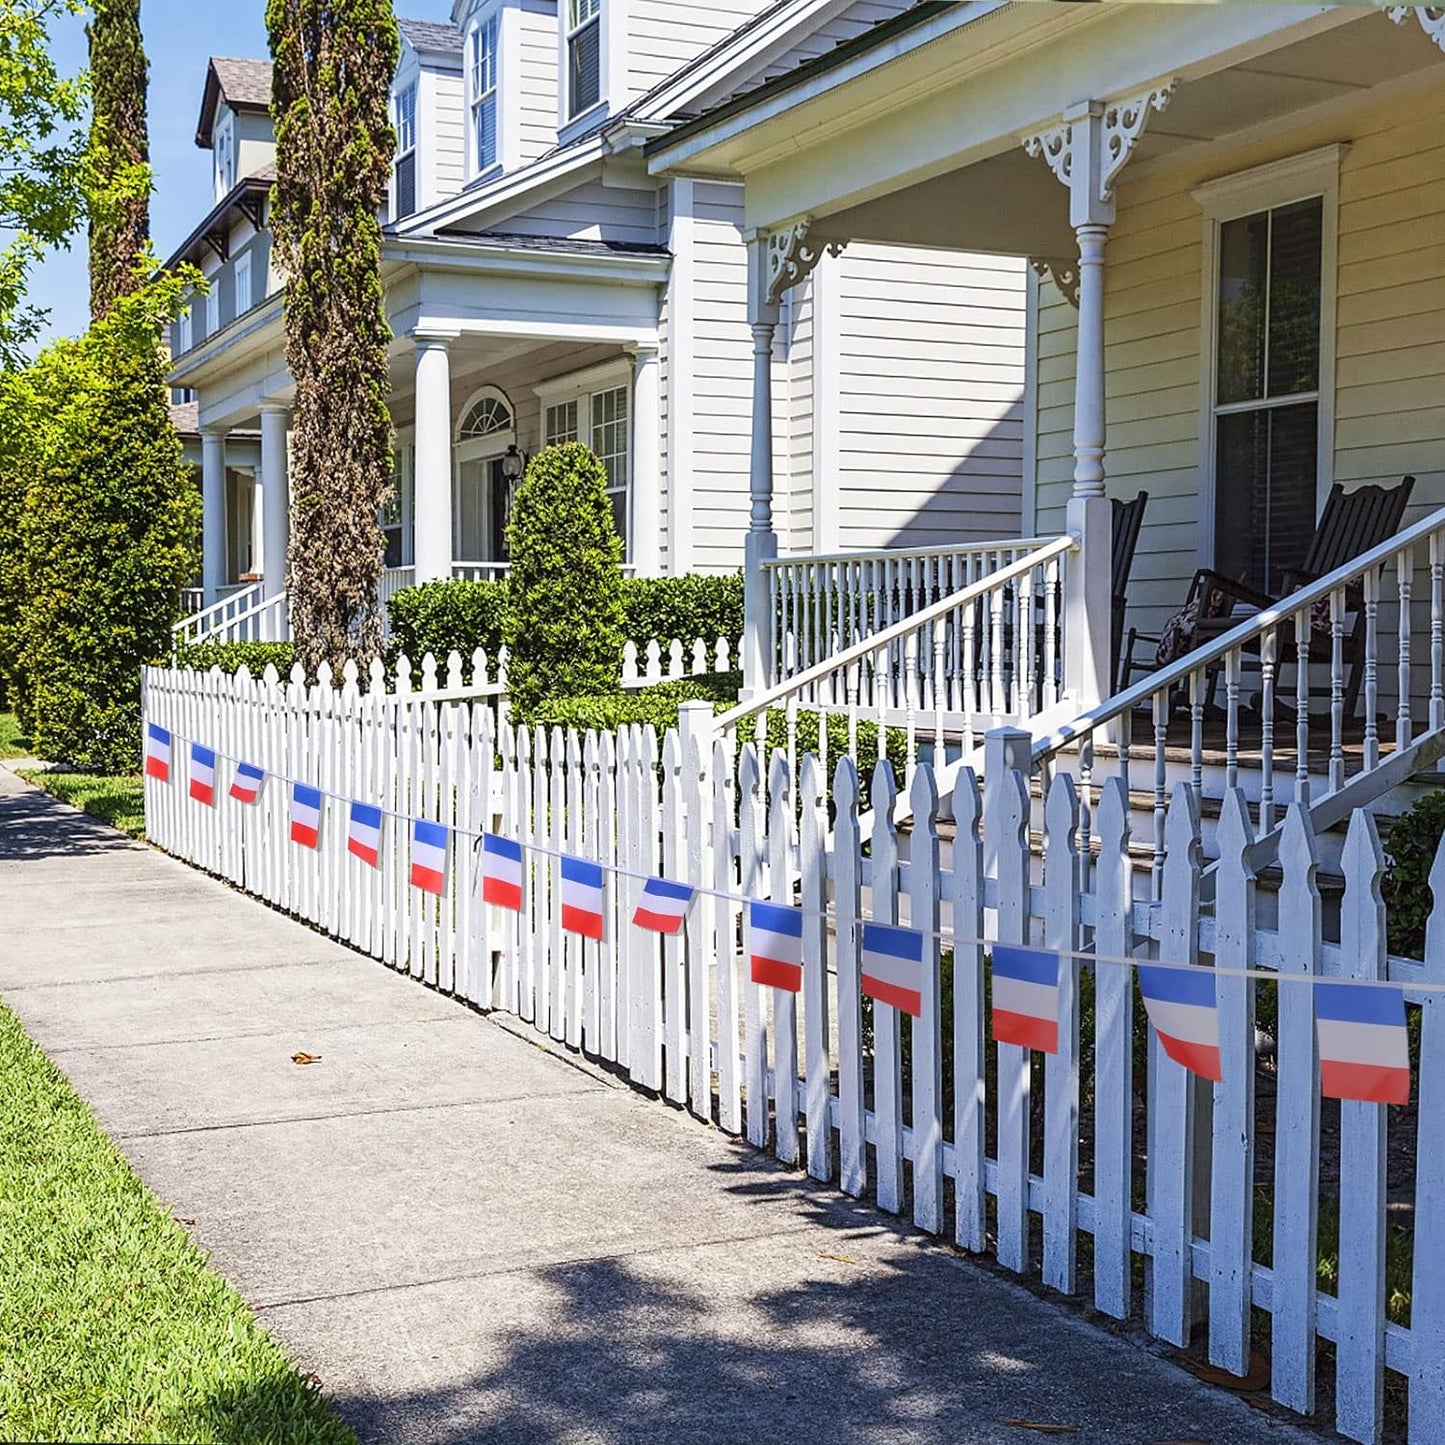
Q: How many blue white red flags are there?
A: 14